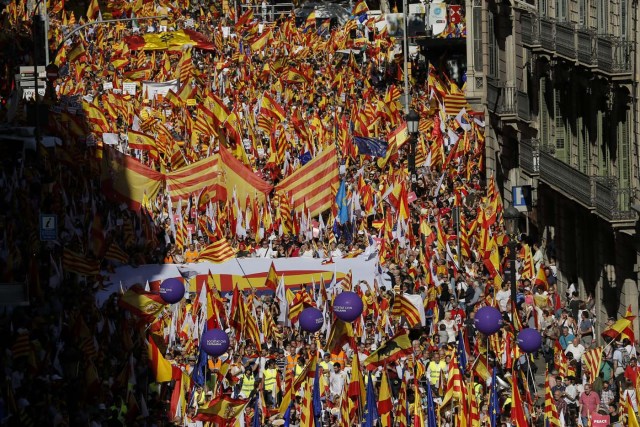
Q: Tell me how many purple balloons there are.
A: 6